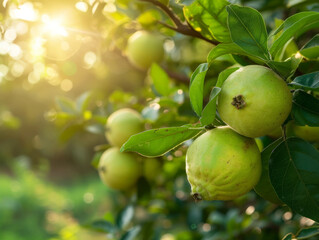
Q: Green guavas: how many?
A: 5